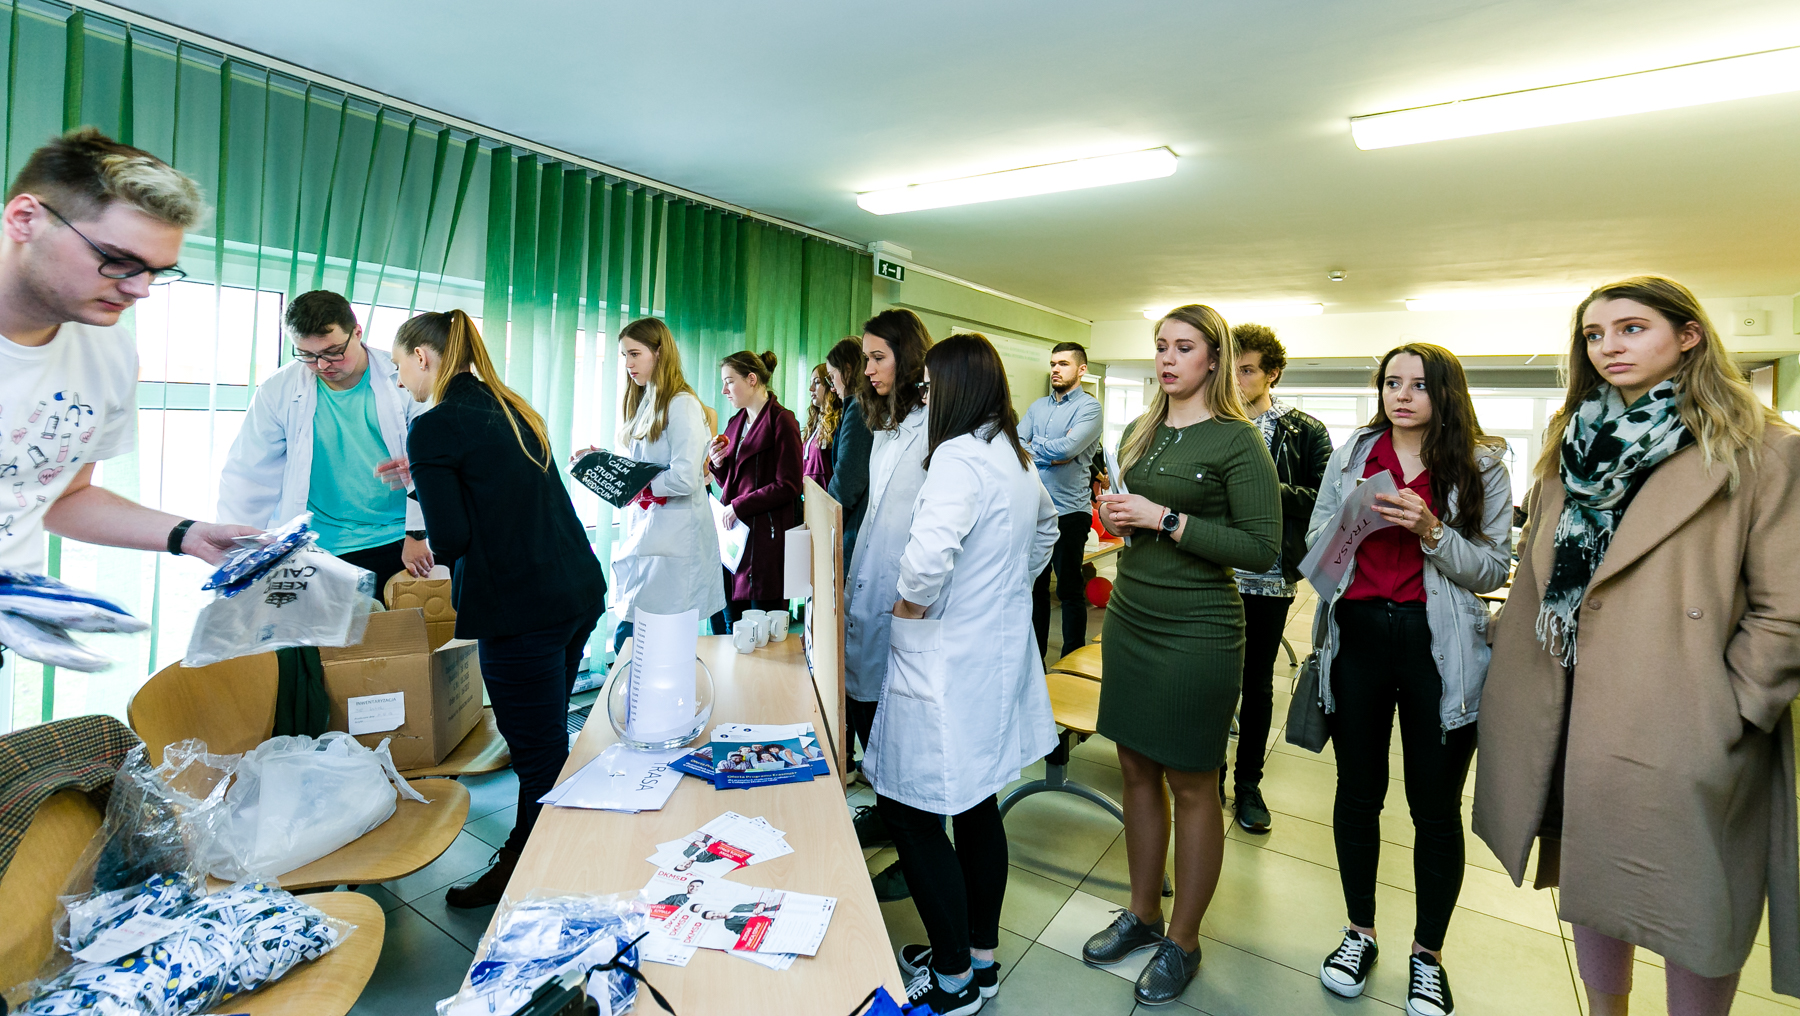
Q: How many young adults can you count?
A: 14